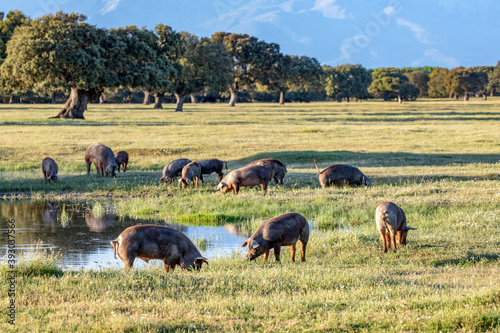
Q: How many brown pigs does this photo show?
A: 12